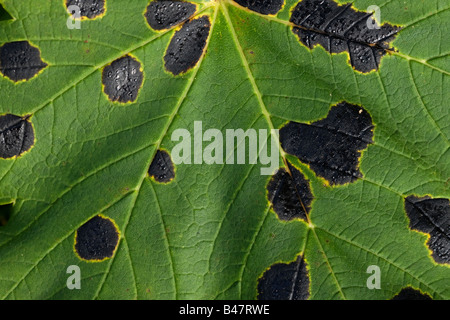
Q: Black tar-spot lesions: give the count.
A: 15